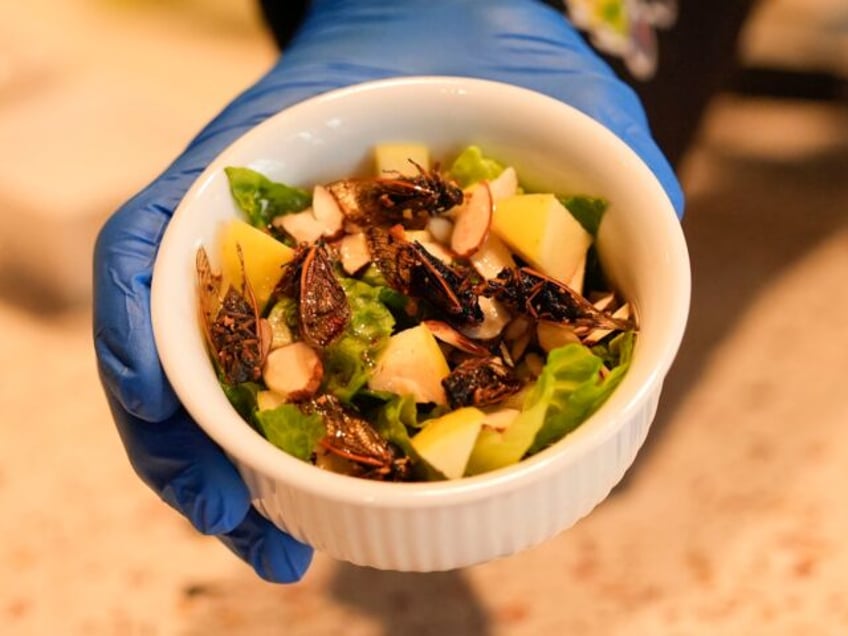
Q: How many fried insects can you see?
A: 7